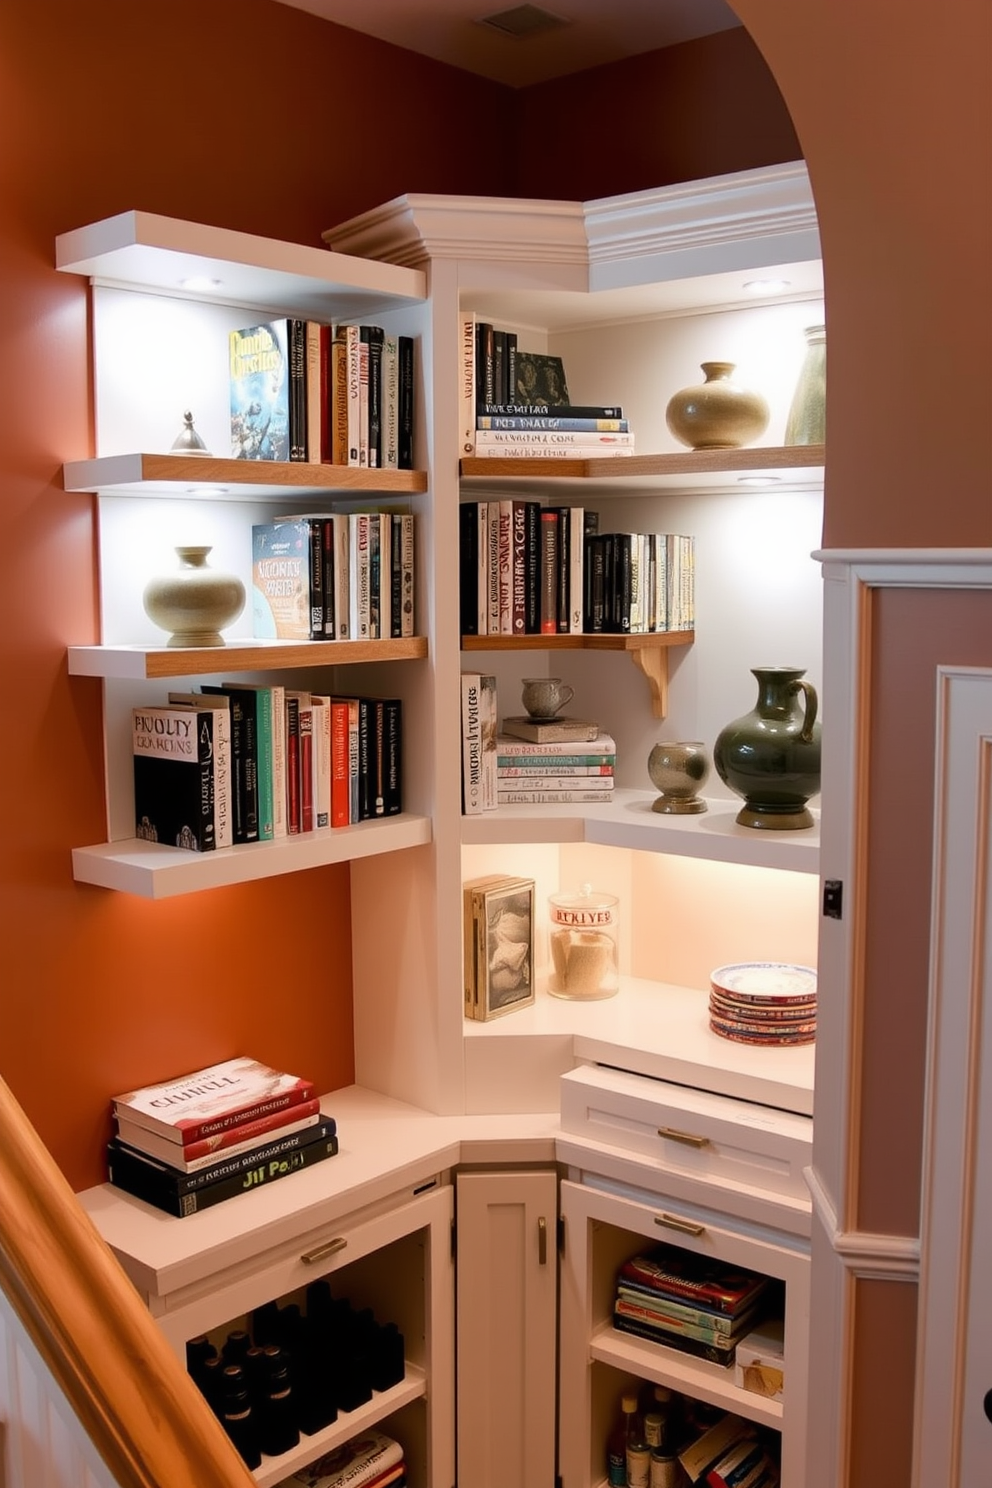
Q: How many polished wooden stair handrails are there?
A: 1